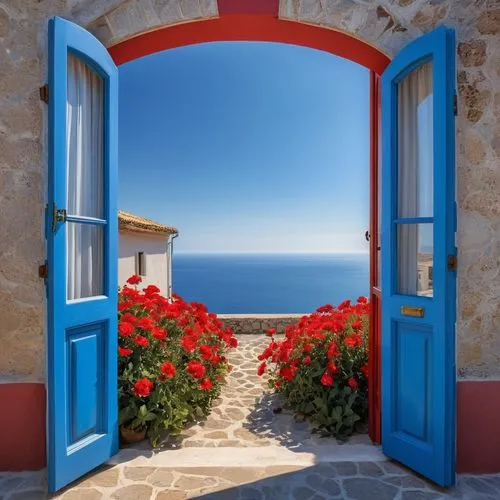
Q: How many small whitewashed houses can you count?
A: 1